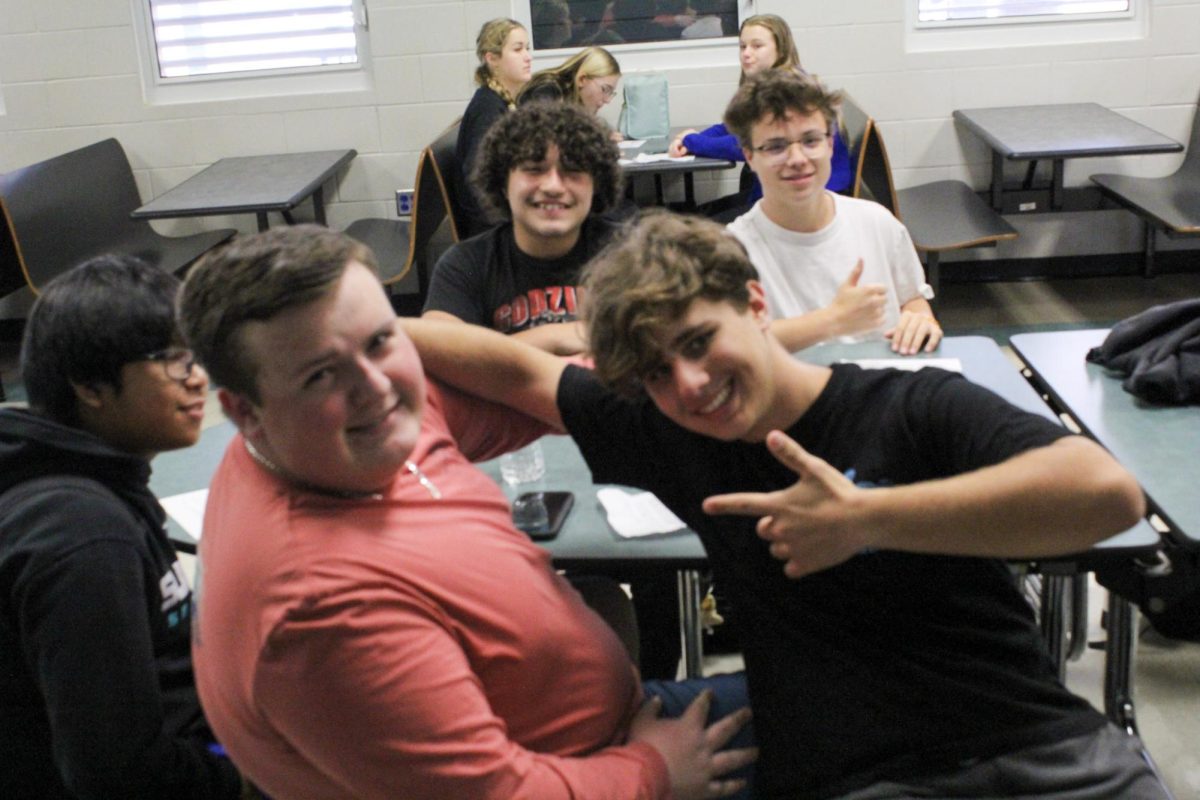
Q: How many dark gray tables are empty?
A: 2